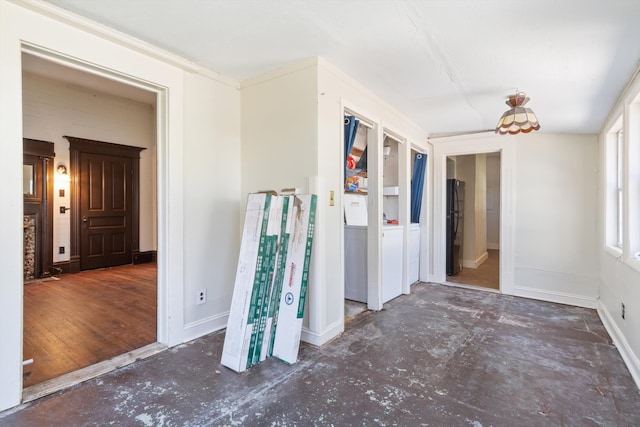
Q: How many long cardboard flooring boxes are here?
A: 6